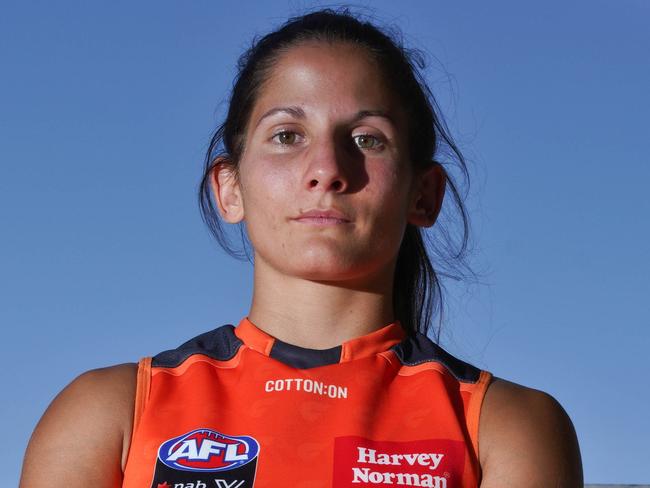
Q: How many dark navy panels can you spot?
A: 3